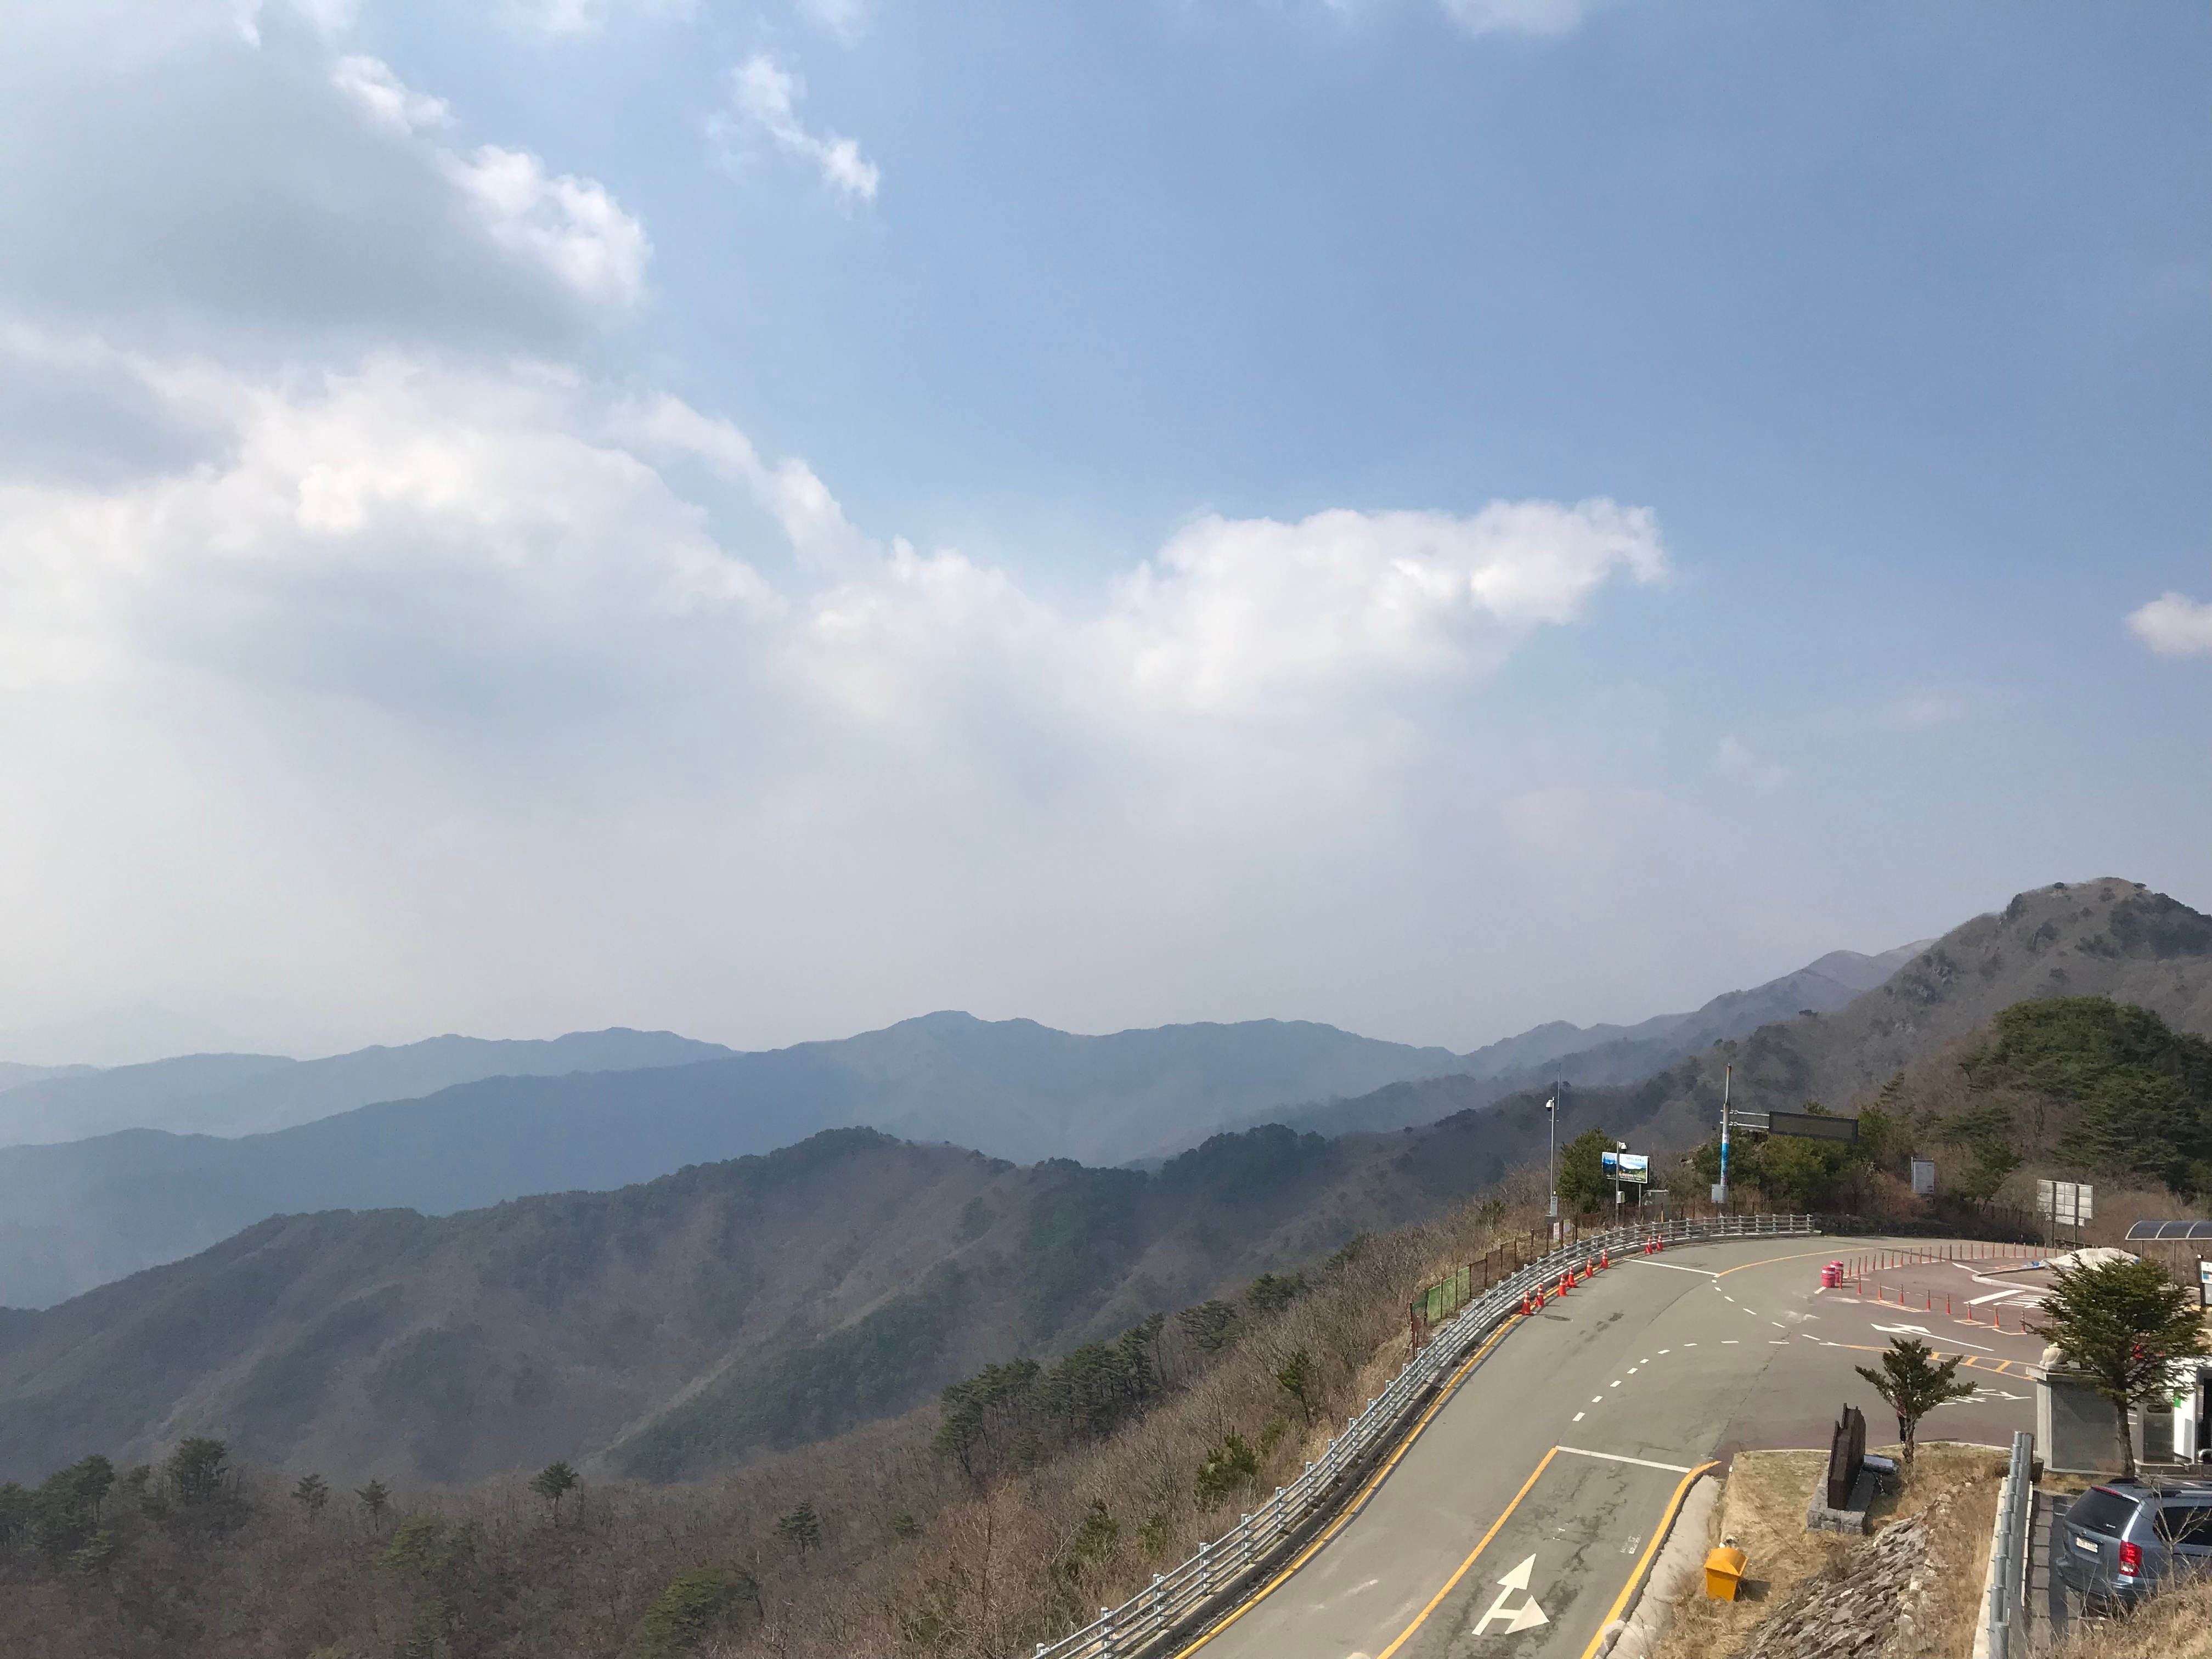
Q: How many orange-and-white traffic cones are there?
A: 8